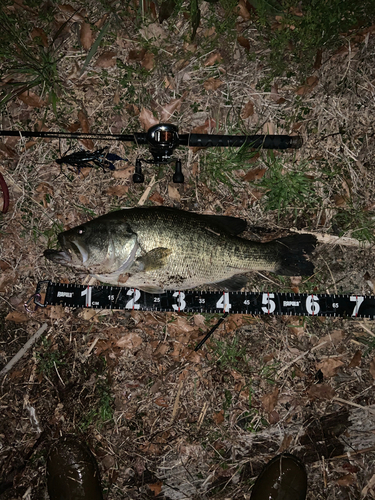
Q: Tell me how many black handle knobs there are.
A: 2